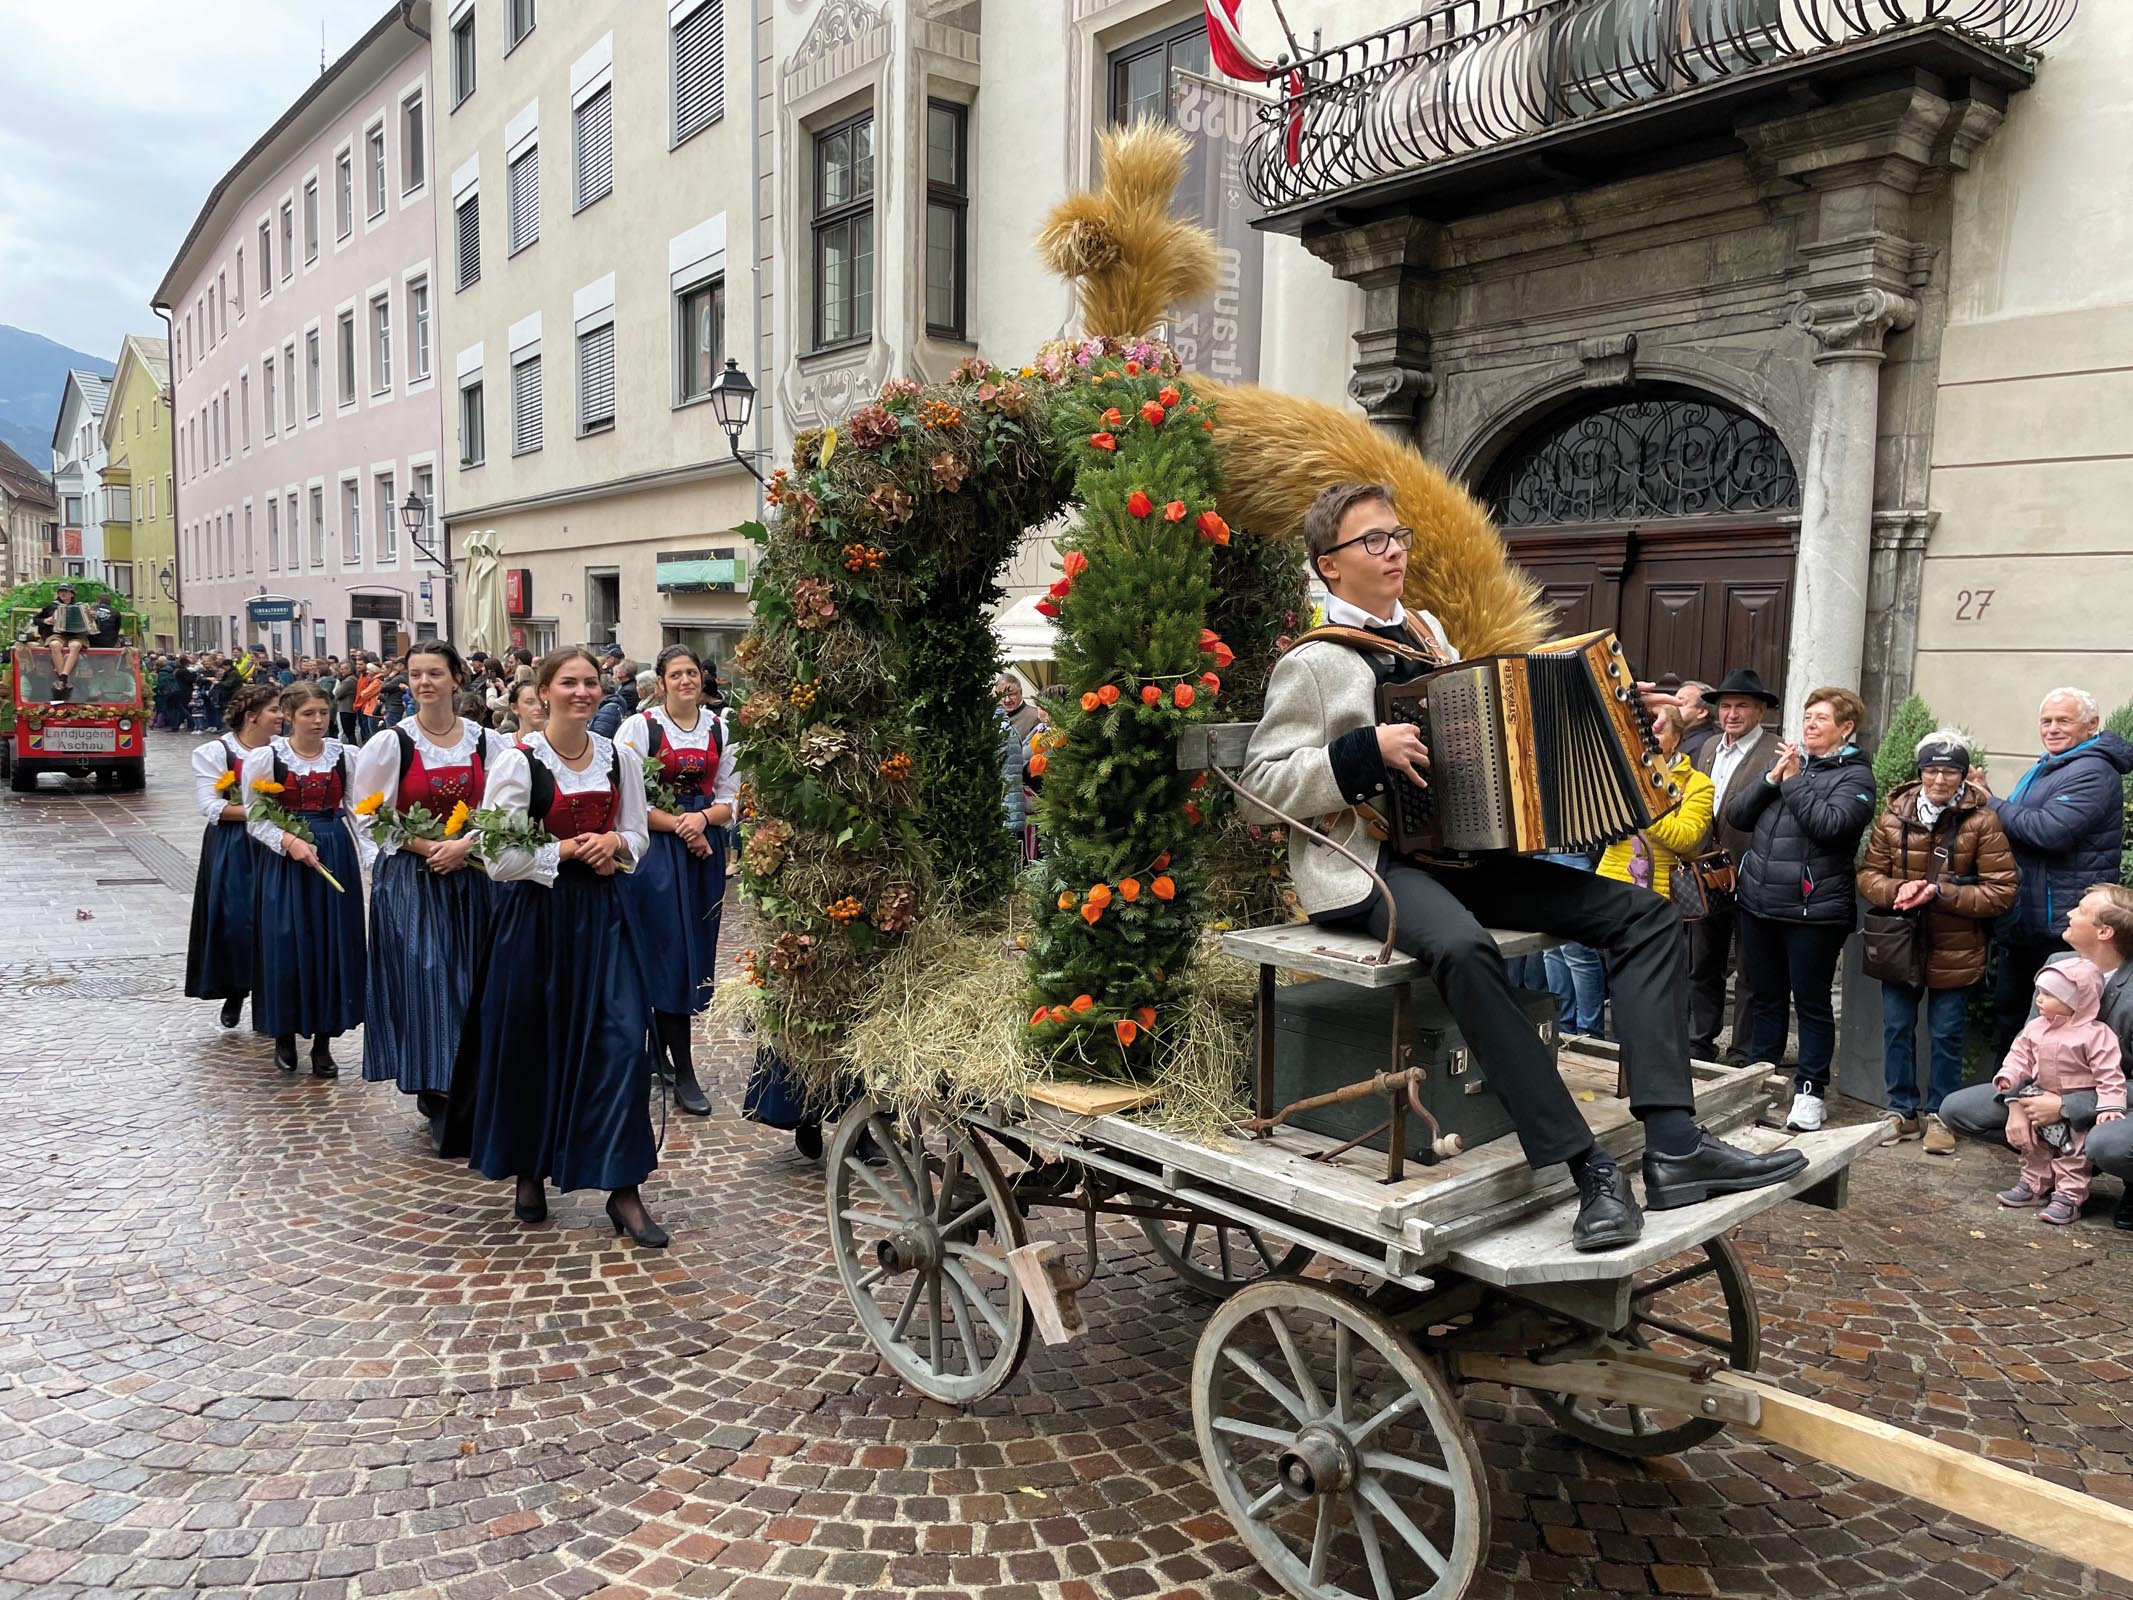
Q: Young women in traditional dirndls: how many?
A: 6